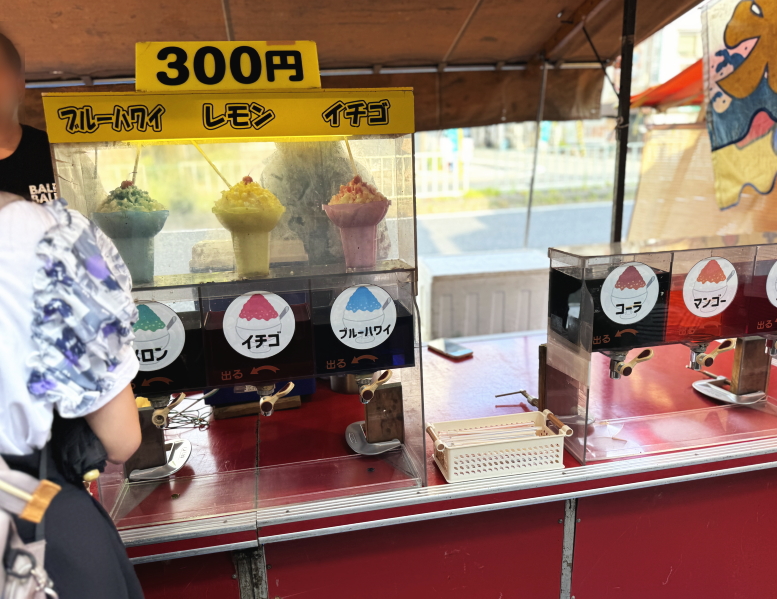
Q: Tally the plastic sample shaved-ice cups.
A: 3